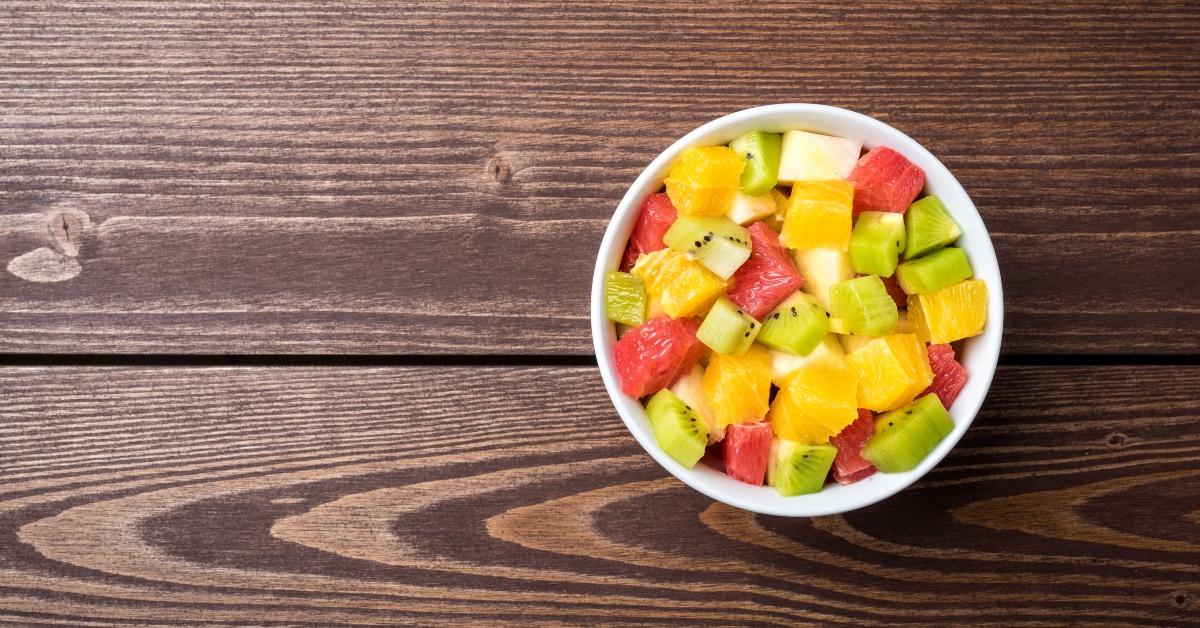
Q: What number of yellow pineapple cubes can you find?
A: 7